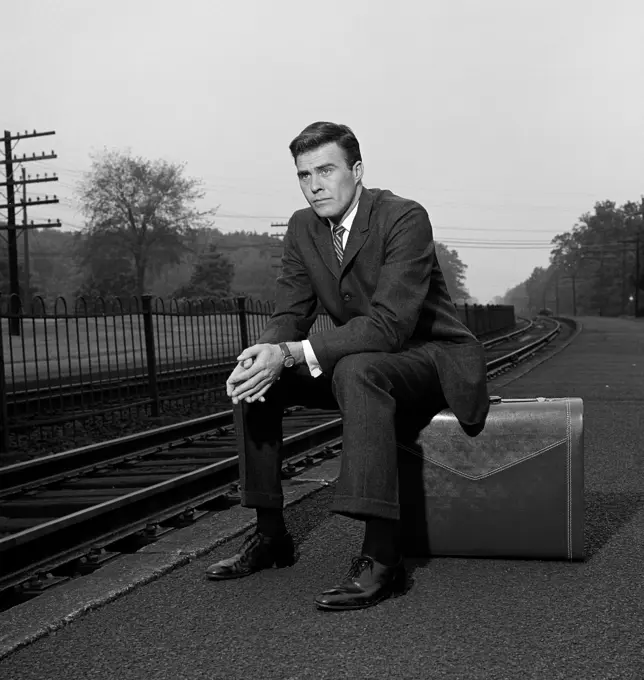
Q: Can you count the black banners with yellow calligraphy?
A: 0